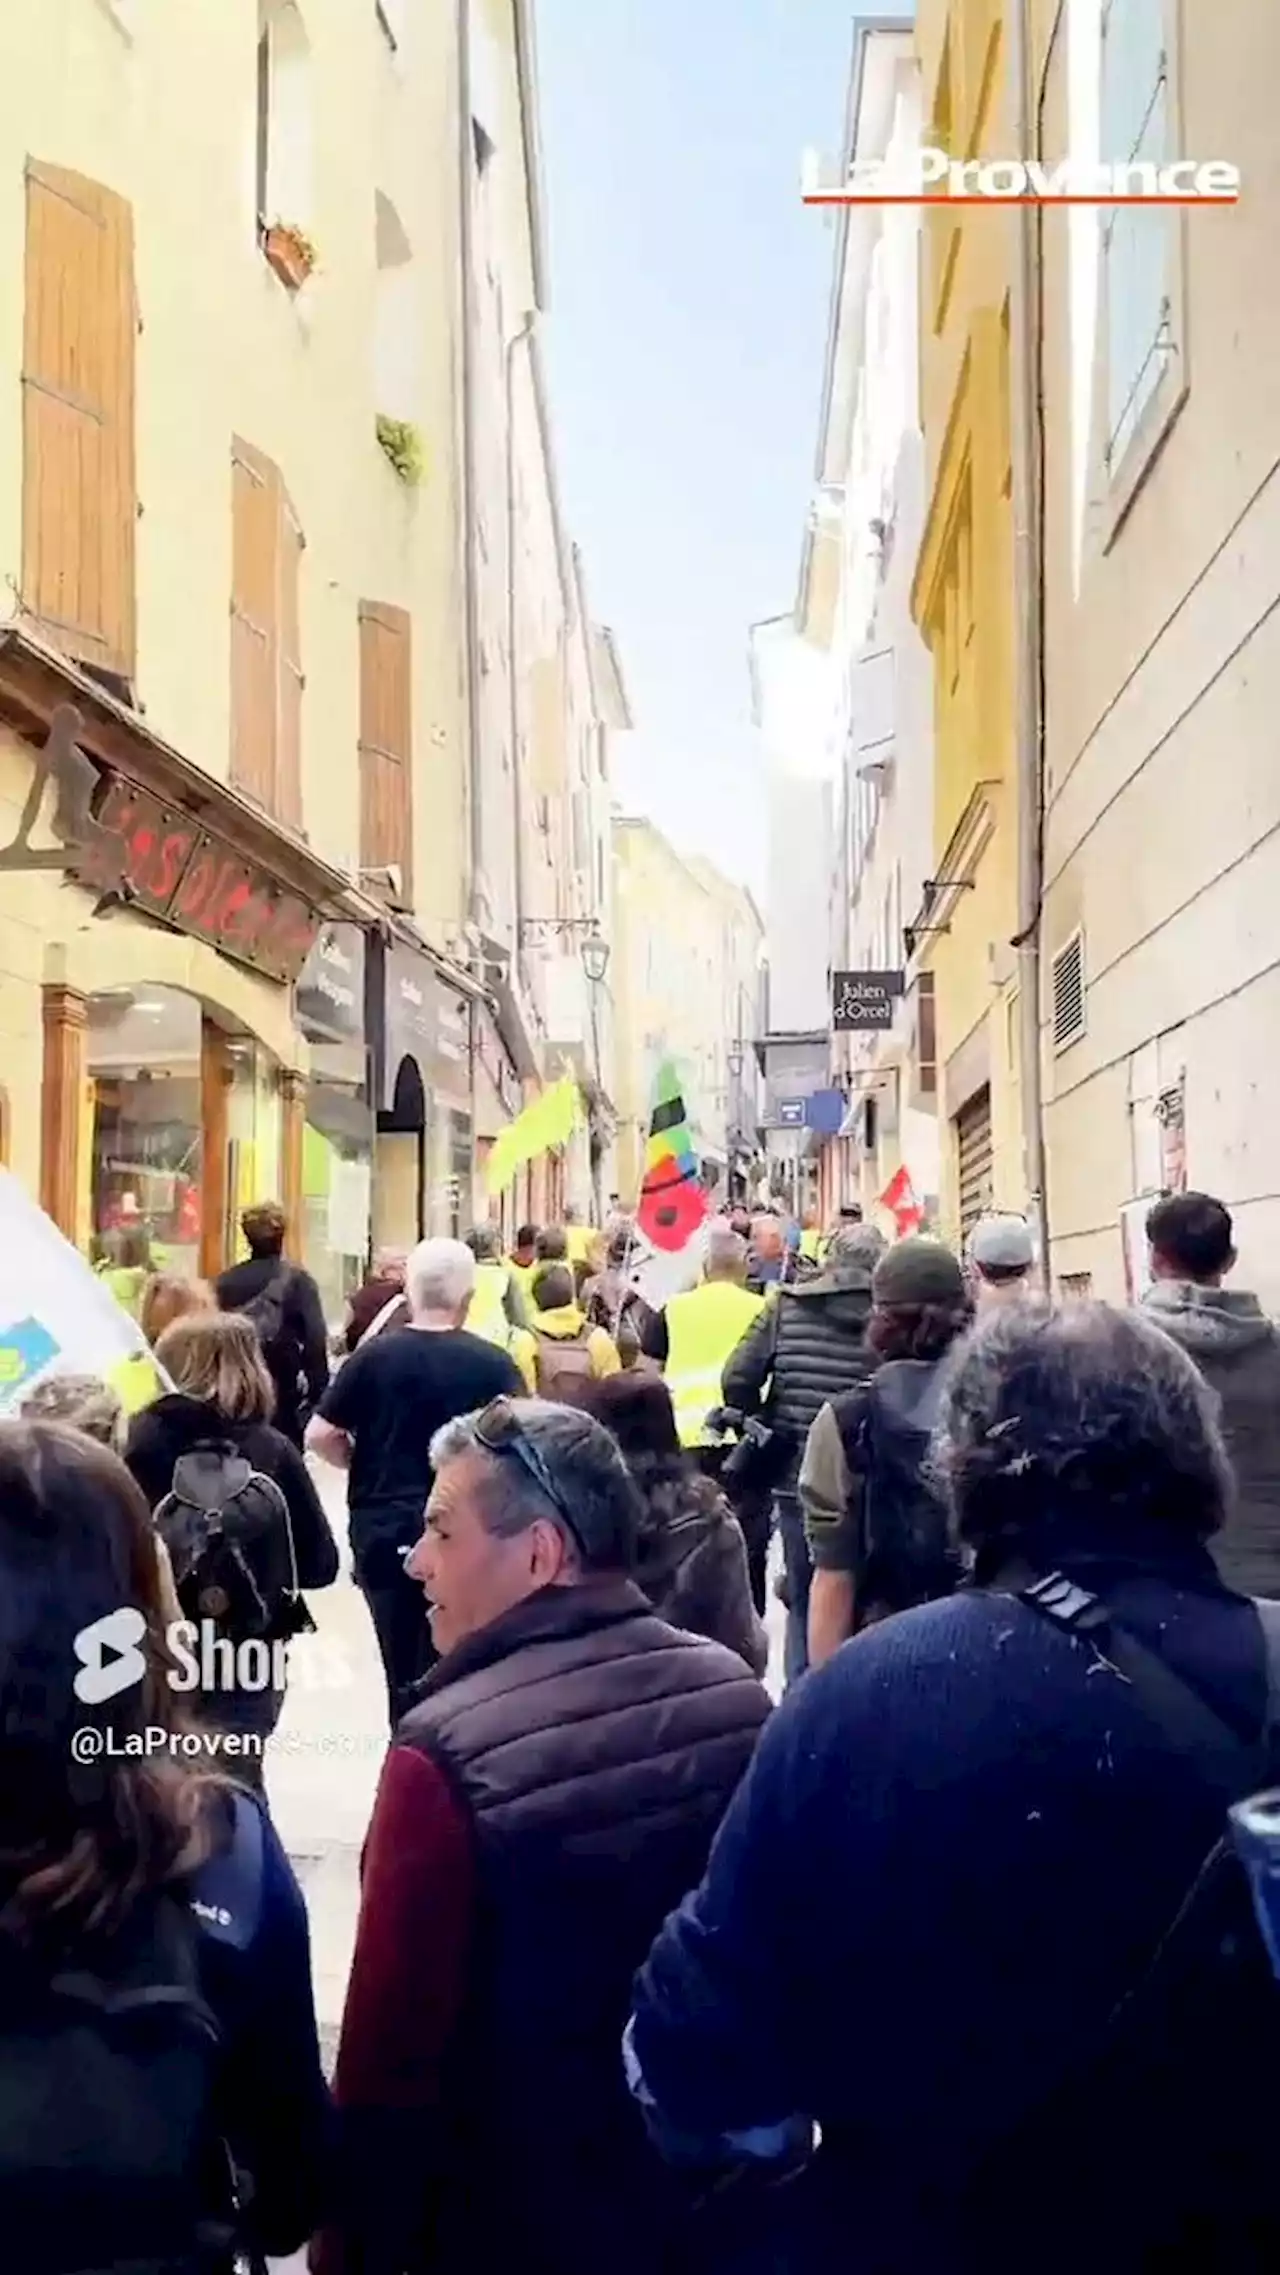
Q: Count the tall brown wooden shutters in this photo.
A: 3